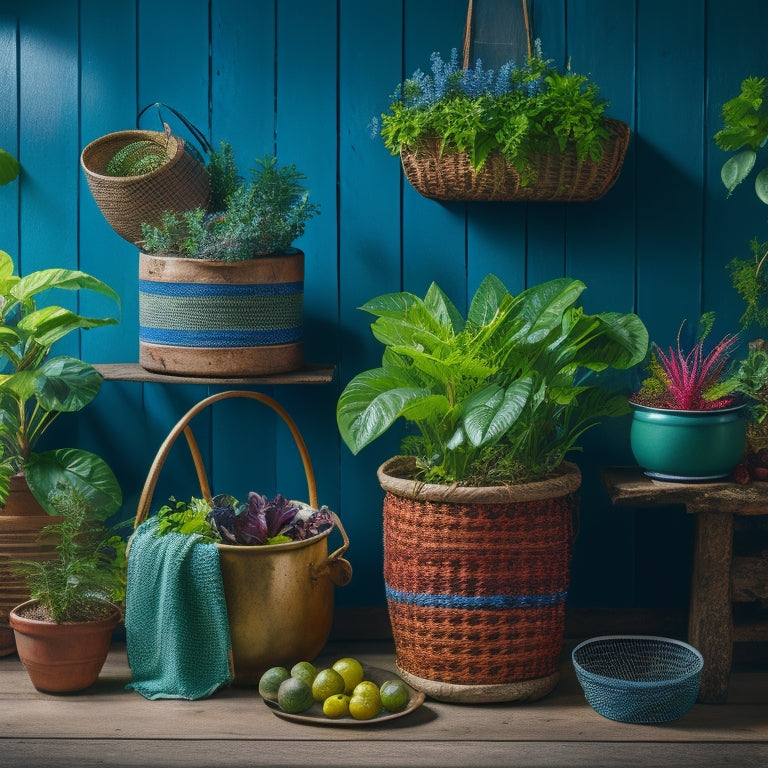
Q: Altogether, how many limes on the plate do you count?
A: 9